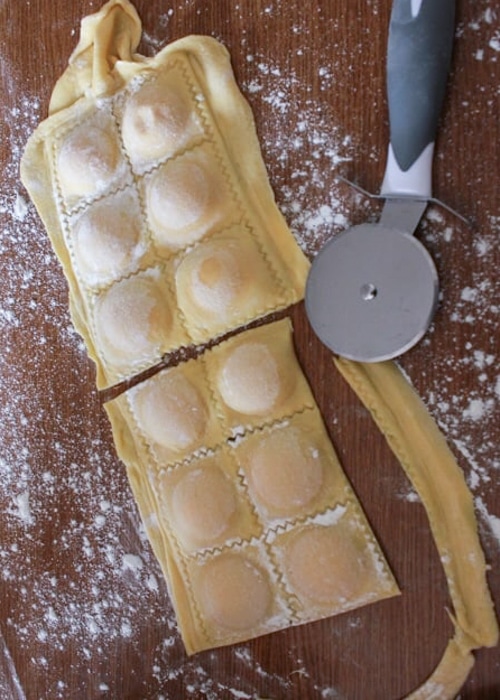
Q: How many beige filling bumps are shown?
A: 12